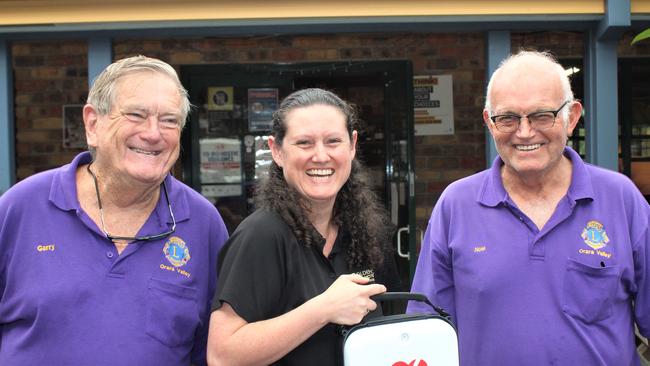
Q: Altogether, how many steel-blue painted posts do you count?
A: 4